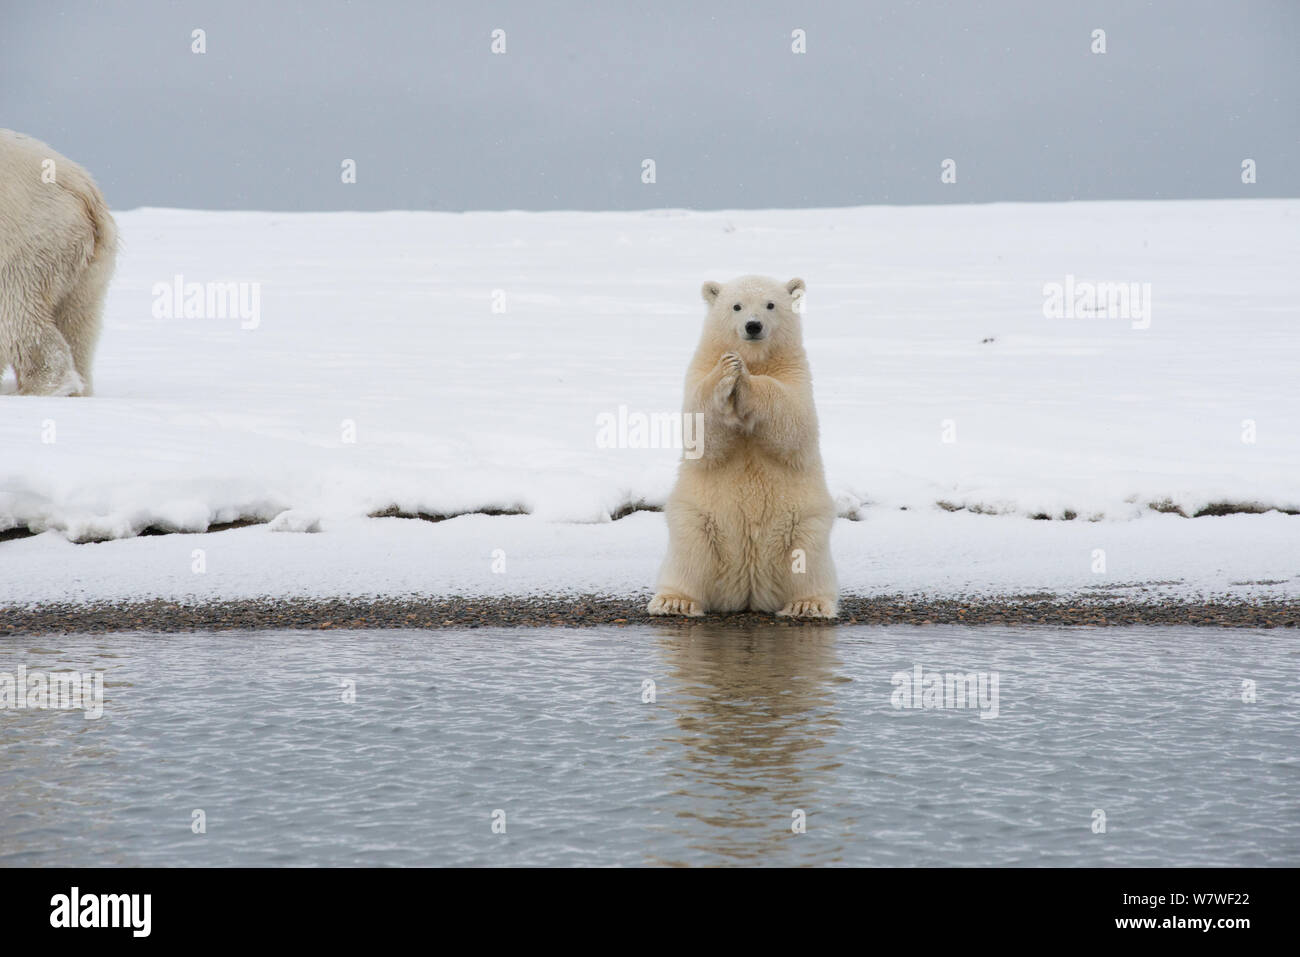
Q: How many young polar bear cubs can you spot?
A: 1